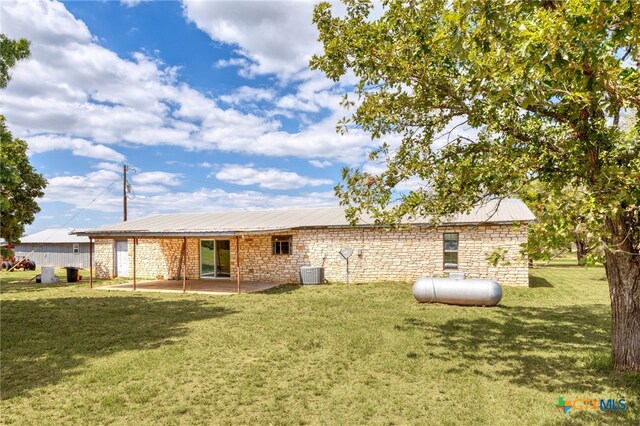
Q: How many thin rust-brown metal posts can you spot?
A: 4